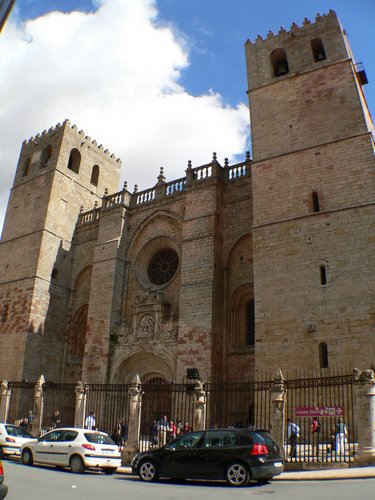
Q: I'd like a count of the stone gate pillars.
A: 7